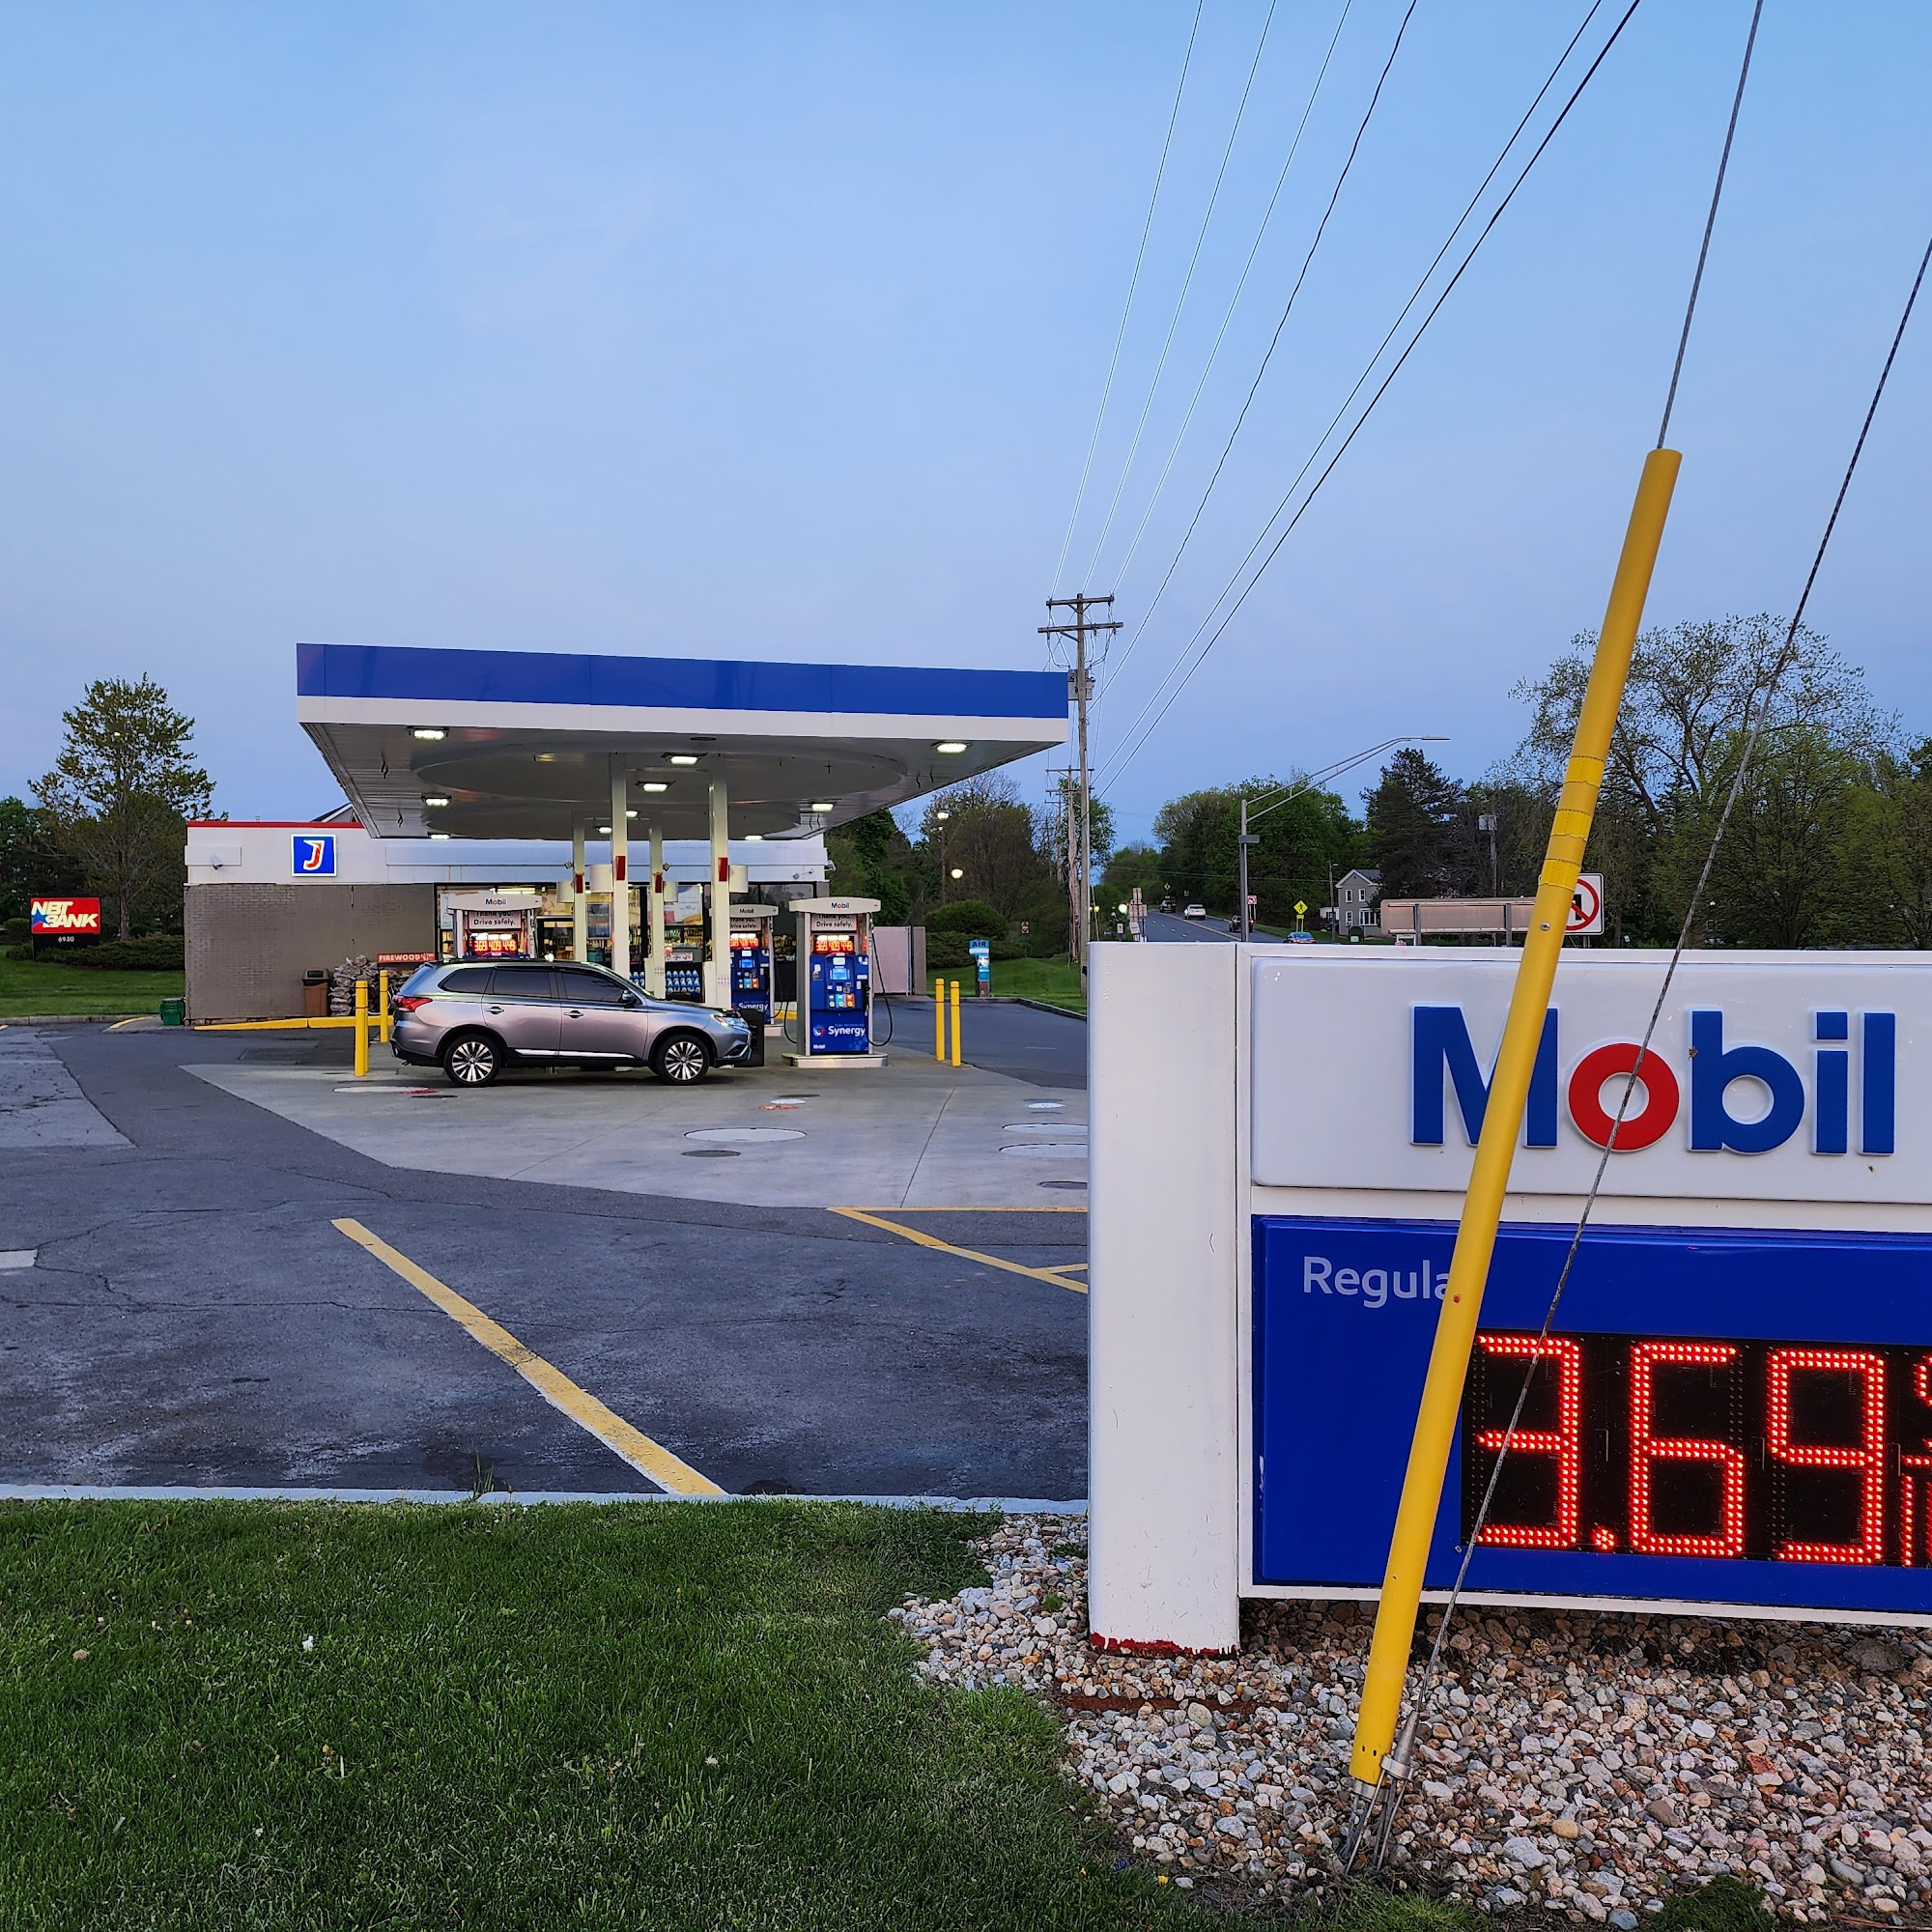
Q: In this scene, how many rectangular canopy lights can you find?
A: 10